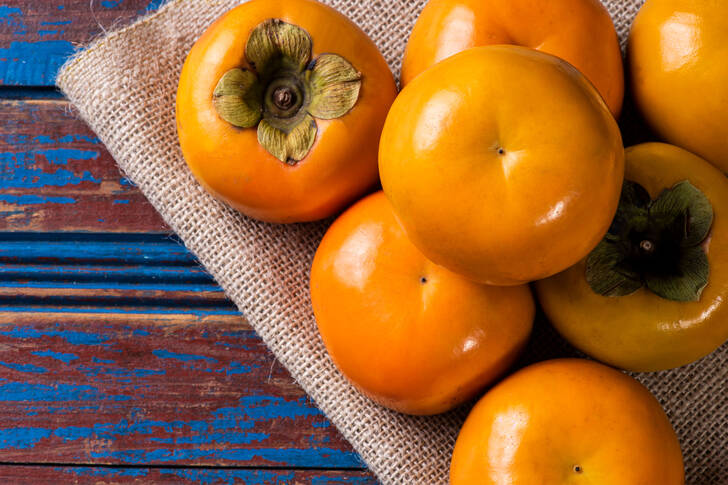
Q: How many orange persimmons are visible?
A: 7